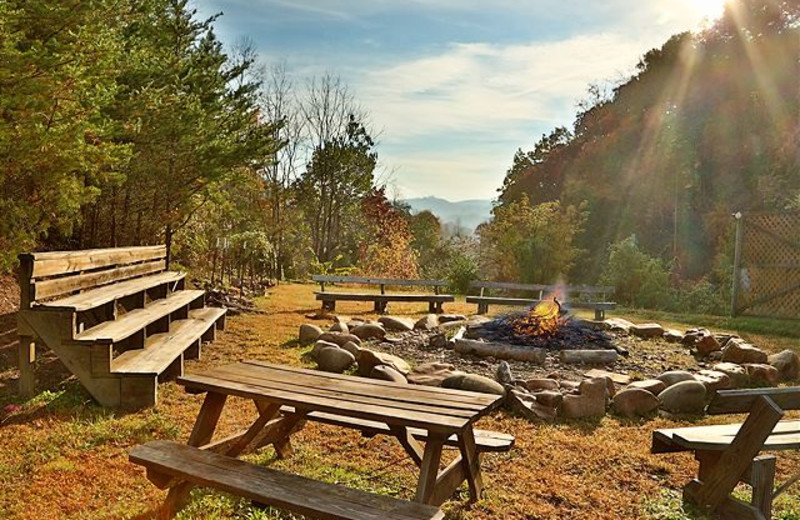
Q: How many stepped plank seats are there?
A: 3